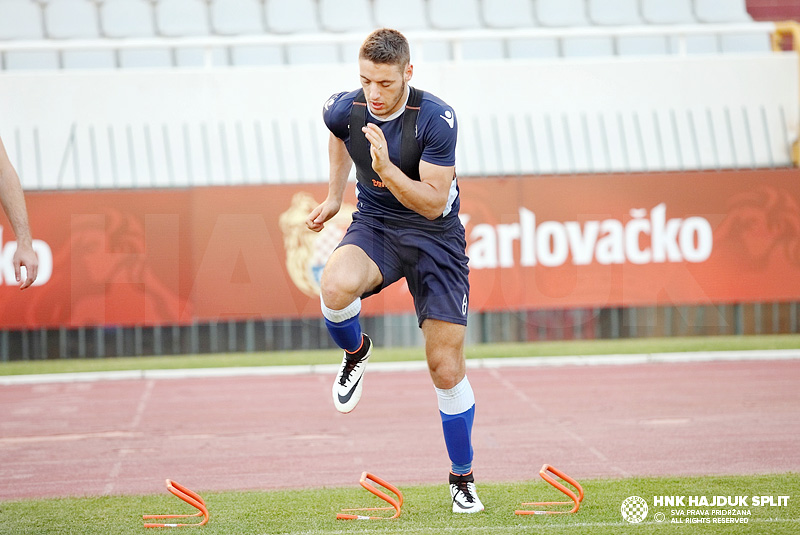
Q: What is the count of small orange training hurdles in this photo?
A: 3